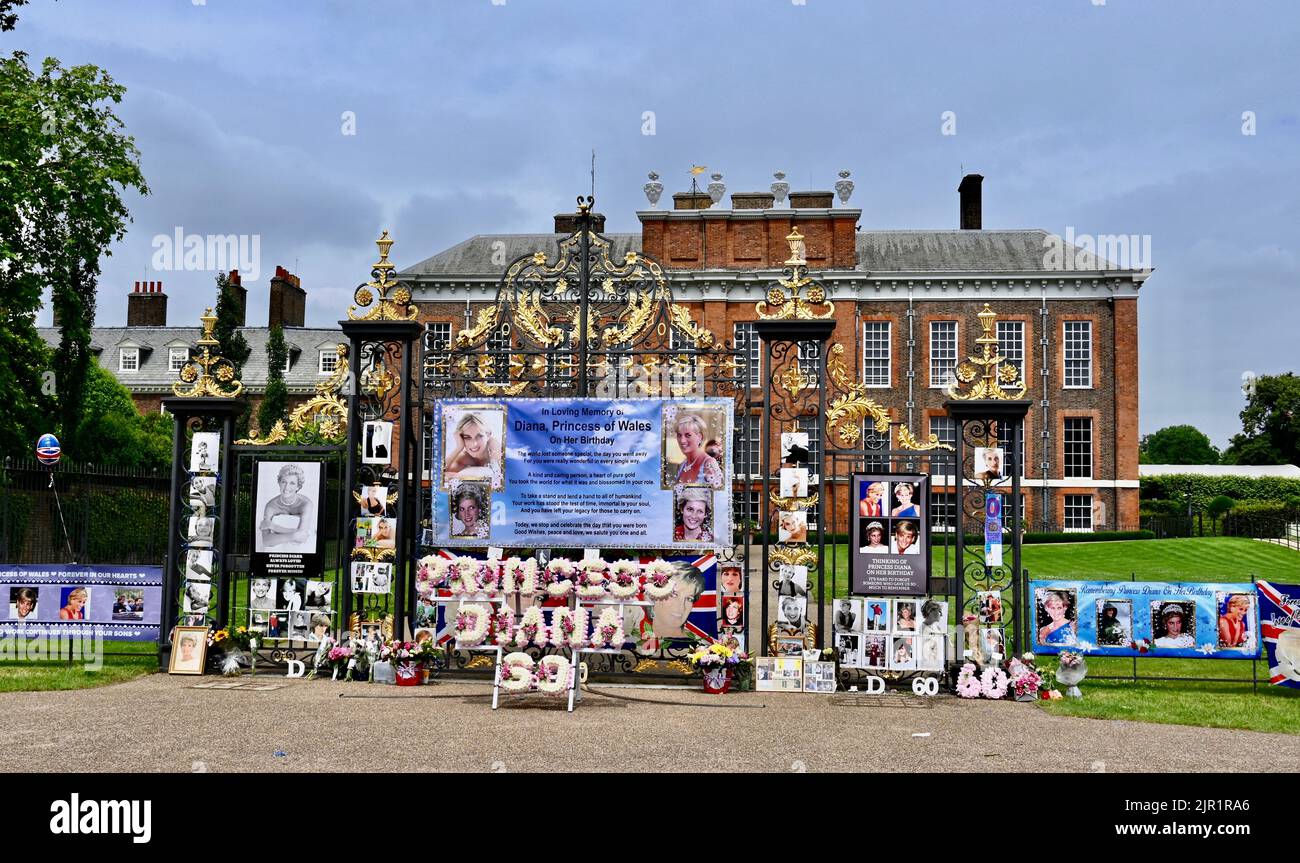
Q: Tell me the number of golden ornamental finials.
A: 4